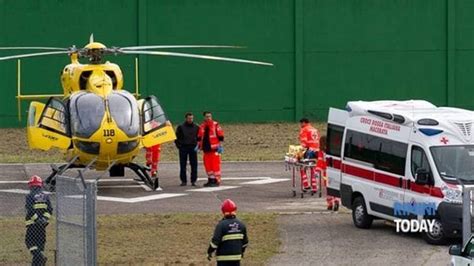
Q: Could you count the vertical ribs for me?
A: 3